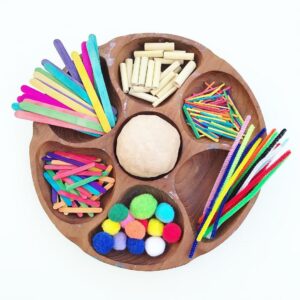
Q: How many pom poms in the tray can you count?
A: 13